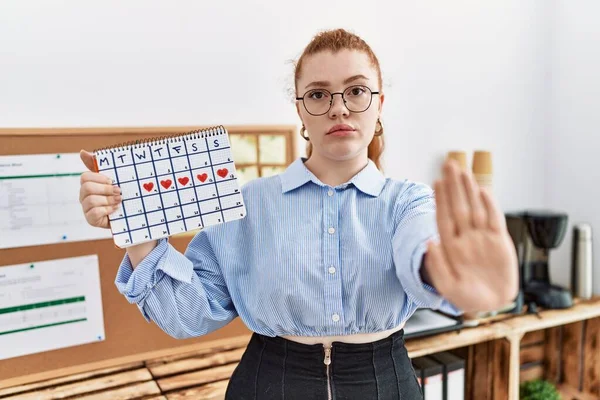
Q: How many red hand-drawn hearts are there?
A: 5